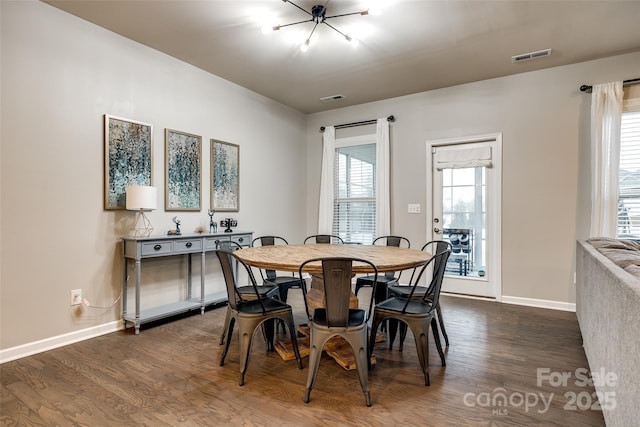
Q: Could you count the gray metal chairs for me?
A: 8